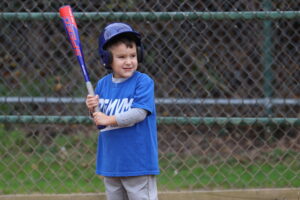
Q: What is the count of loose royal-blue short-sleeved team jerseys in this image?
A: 1